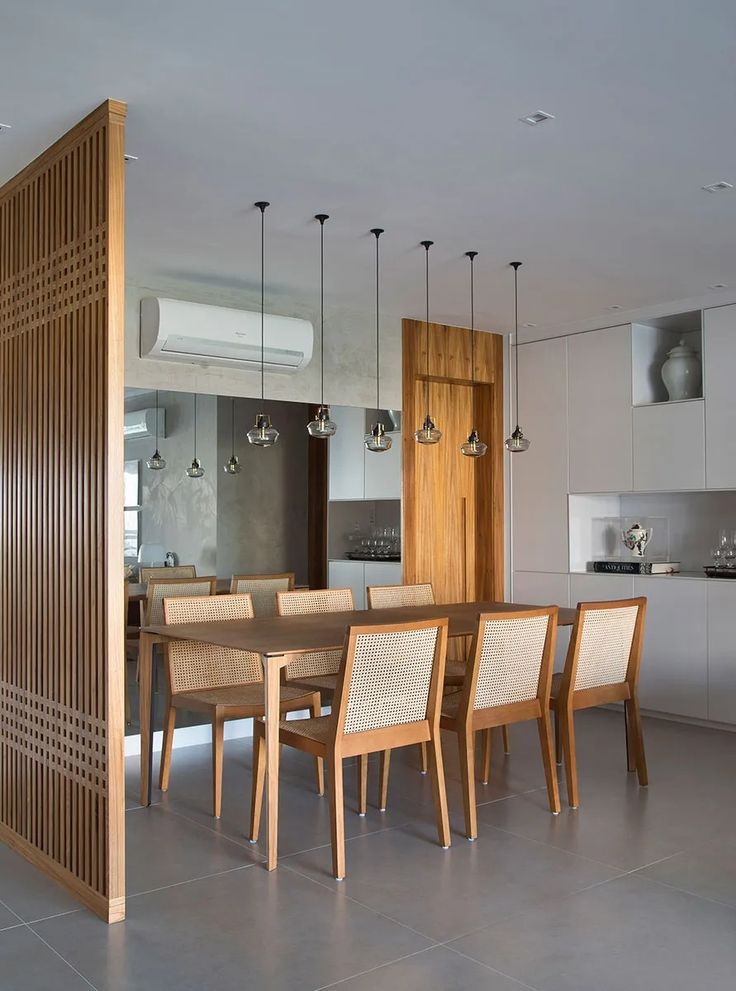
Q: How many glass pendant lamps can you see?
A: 6